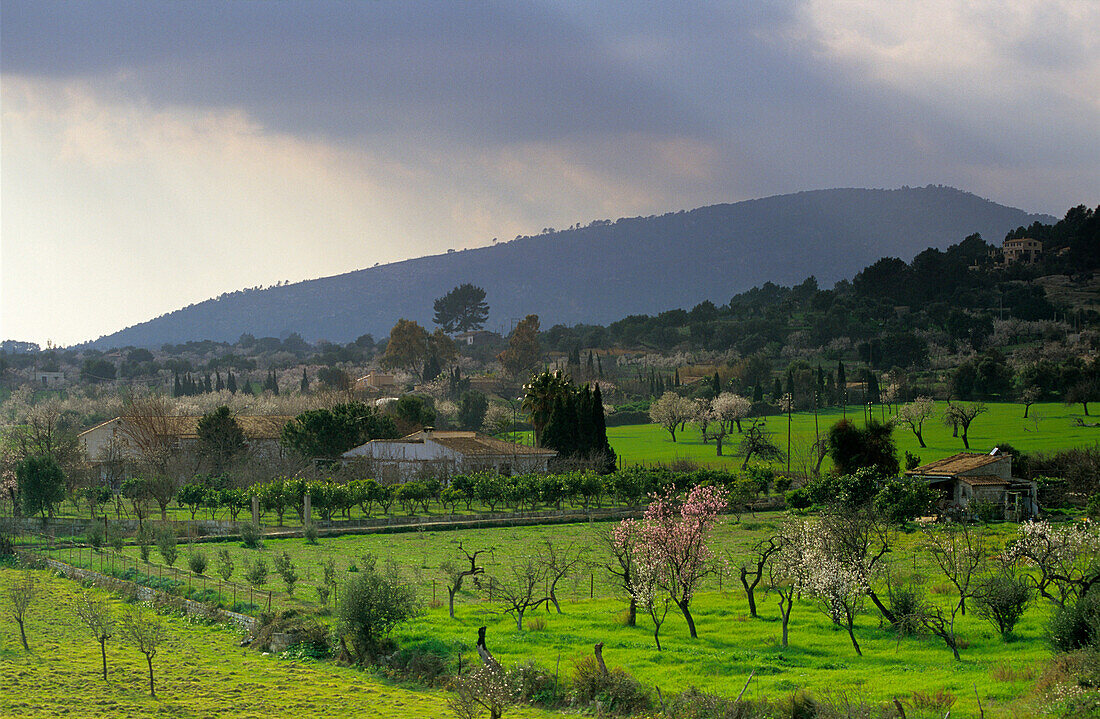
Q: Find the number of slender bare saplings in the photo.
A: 3